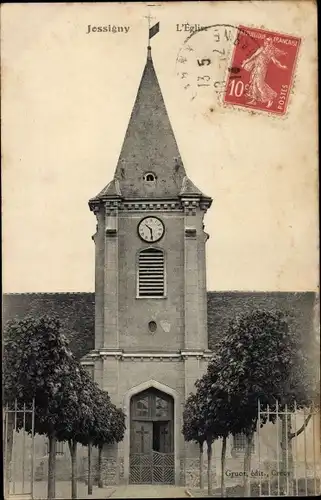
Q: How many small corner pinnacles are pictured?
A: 2